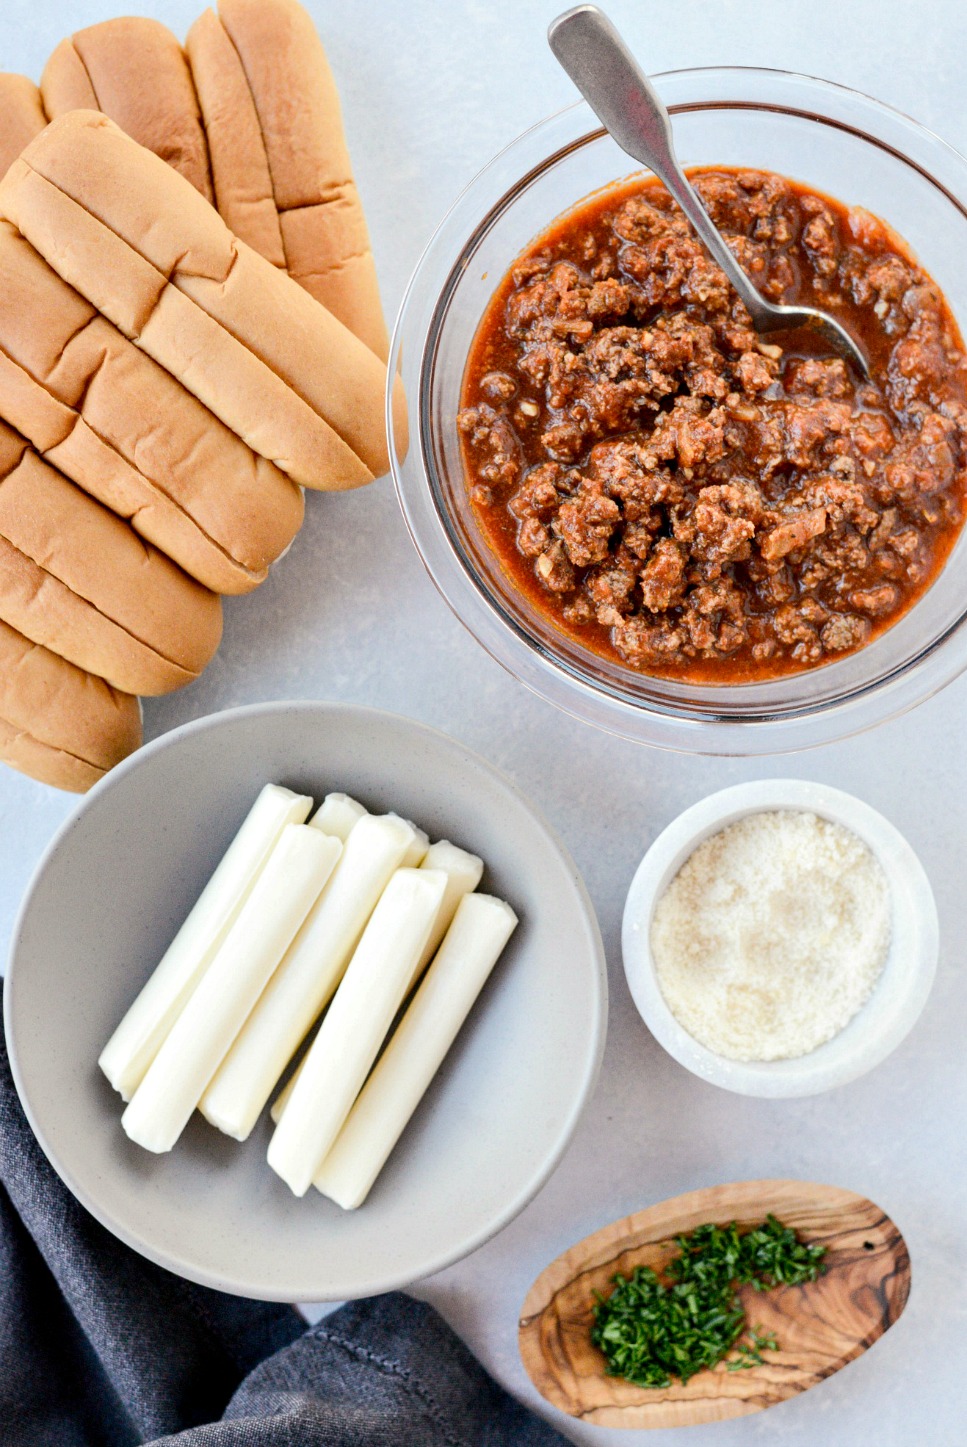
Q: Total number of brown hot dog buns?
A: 7